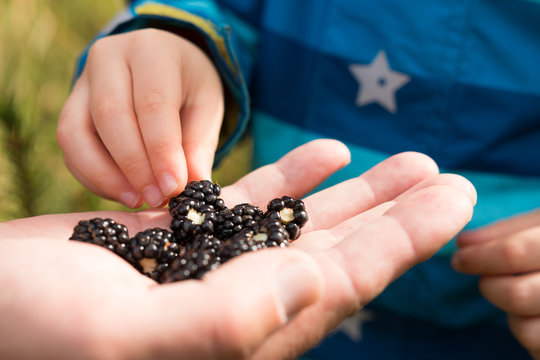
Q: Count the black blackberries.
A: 8